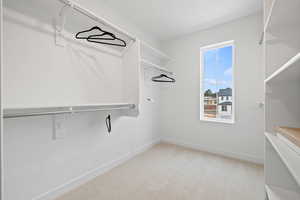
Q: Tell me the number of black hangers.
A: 4